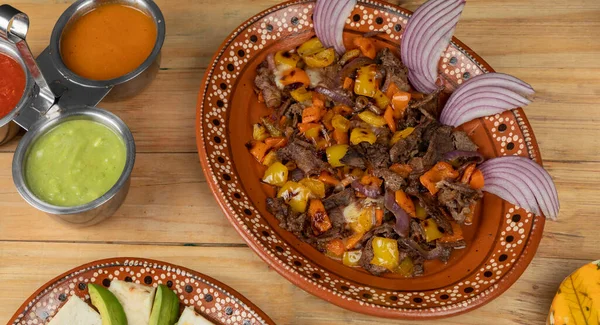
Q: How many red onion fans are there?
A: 4